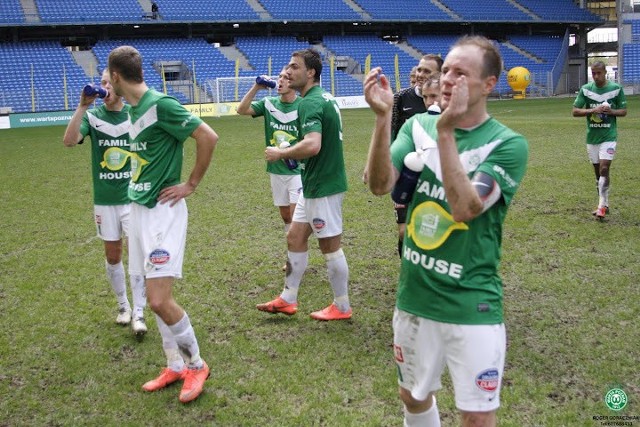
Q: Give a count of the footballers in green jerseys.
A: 6